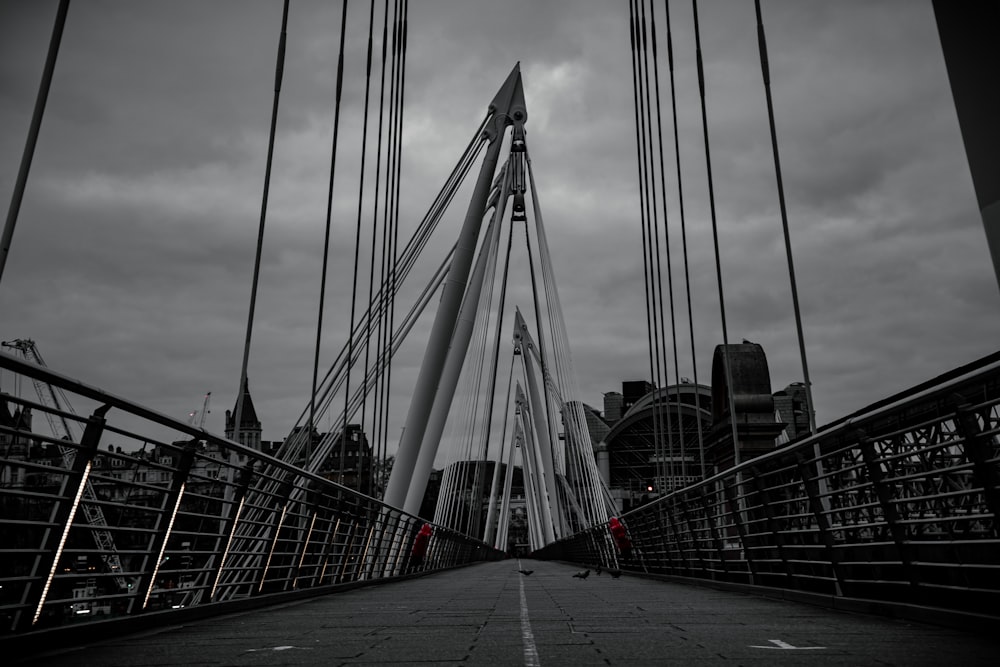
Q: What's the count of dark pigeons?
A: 4